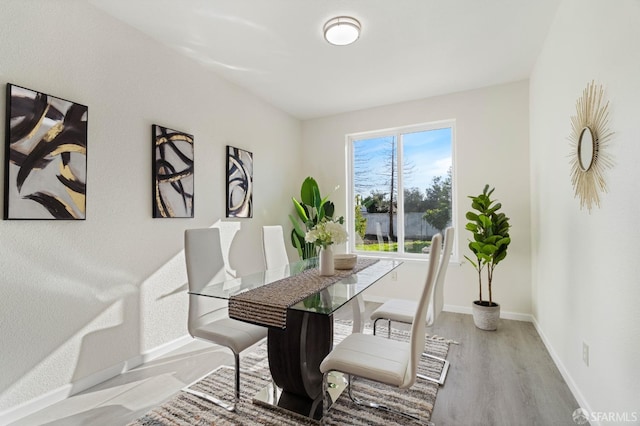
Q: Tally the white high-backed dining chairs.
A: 4